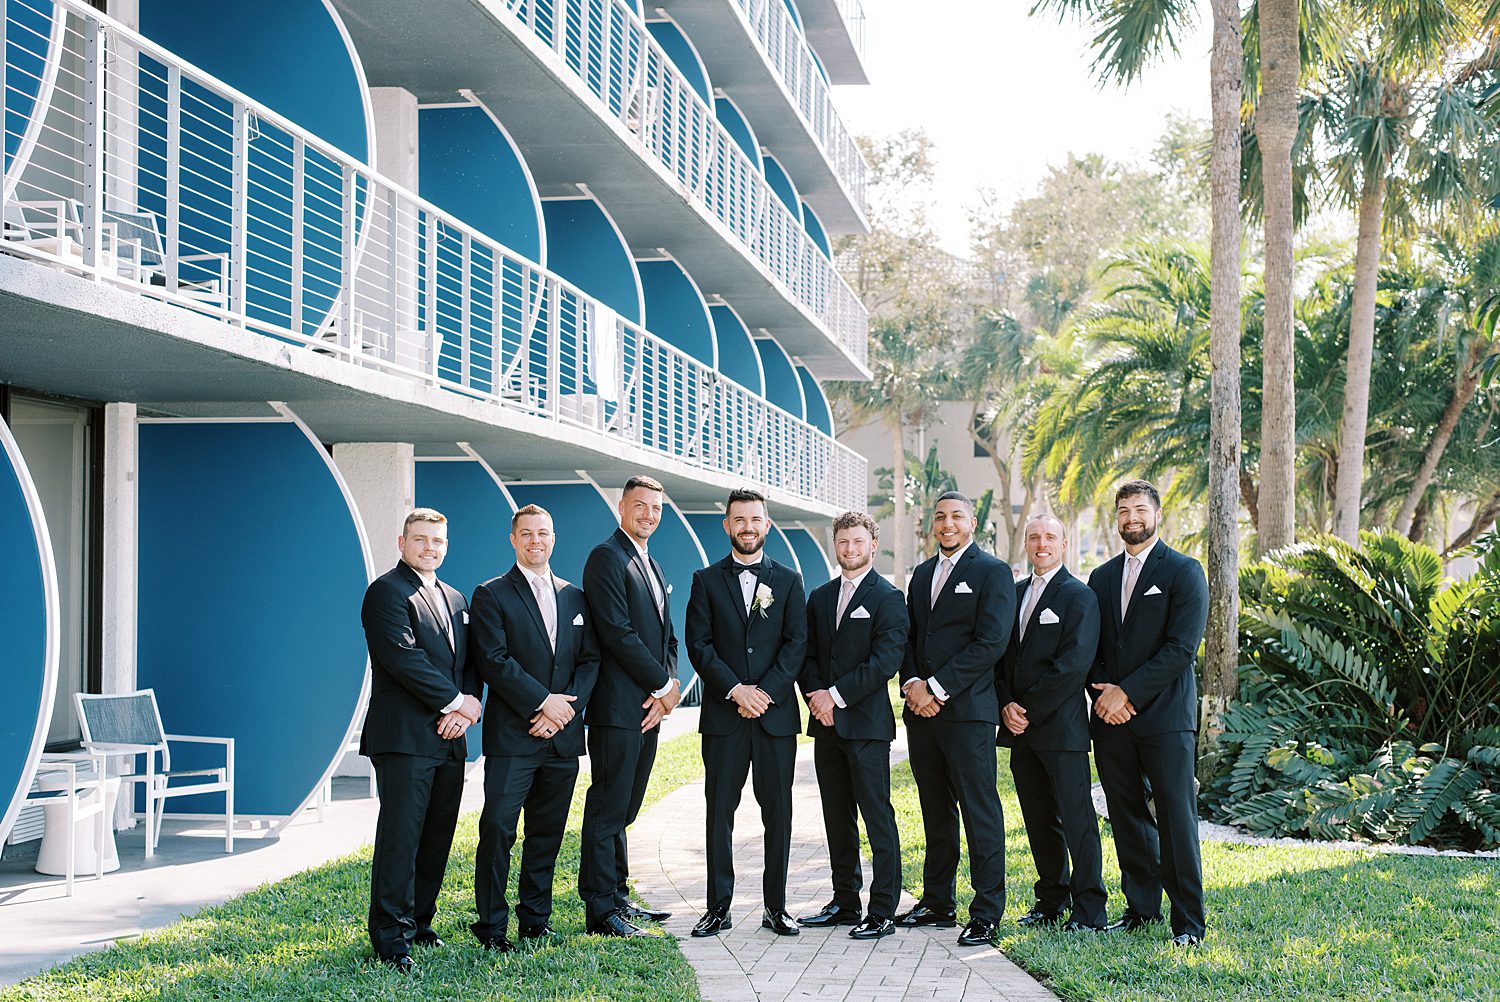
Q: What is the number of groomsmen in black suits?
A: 7